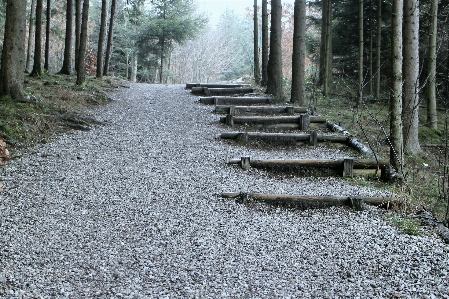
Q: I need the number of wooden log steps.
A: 8